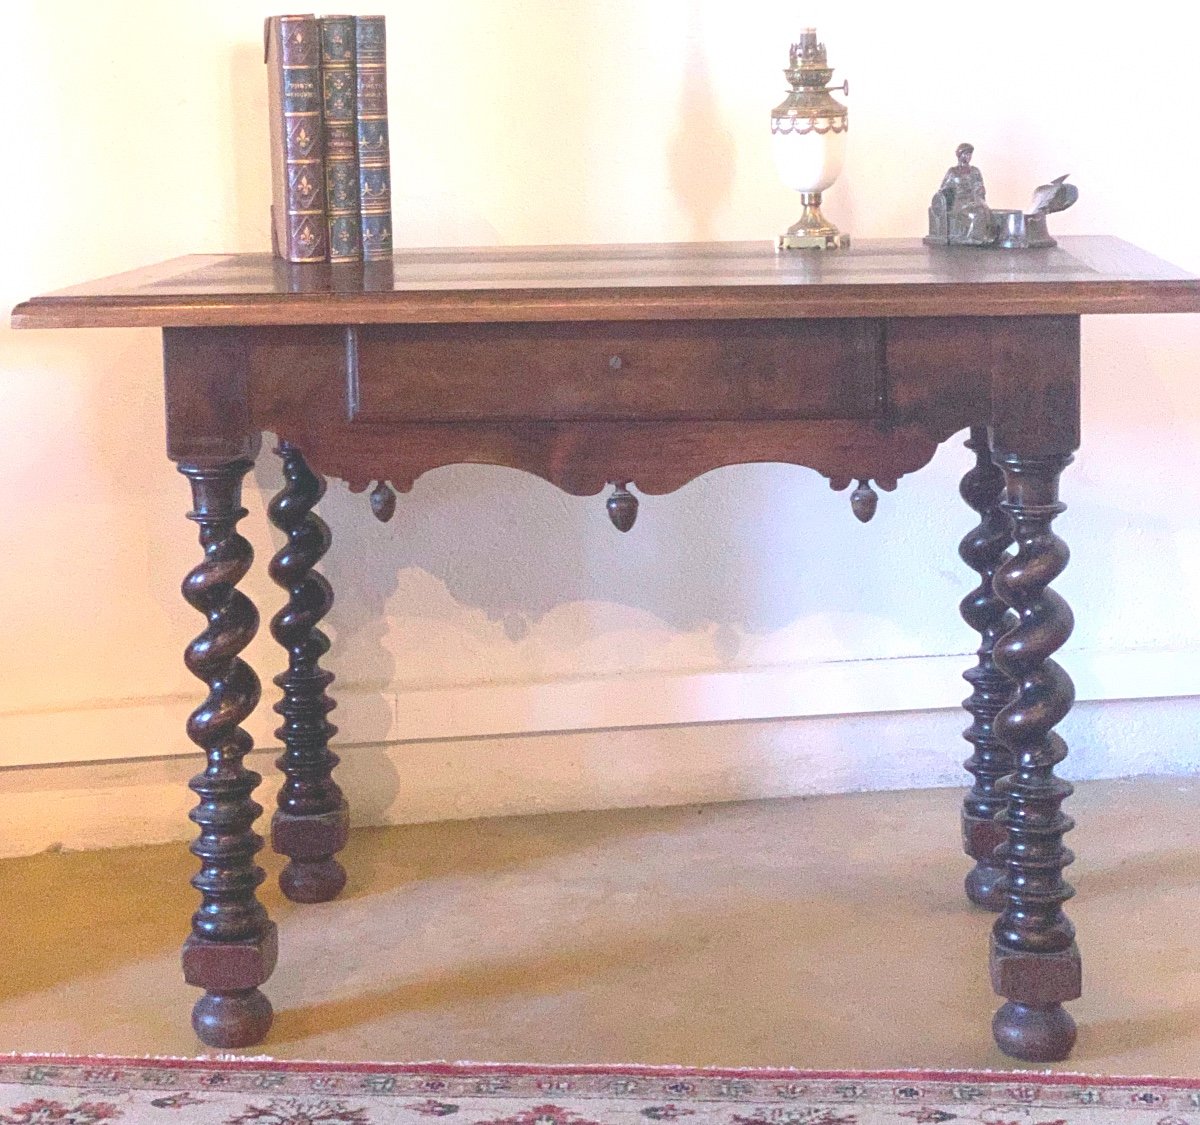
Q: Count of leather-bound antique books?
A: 3